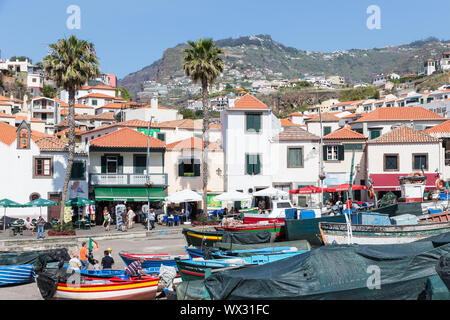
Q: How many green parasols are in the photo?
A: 3